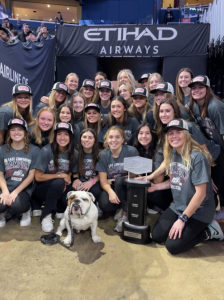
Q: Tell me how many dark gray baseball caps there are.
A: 12